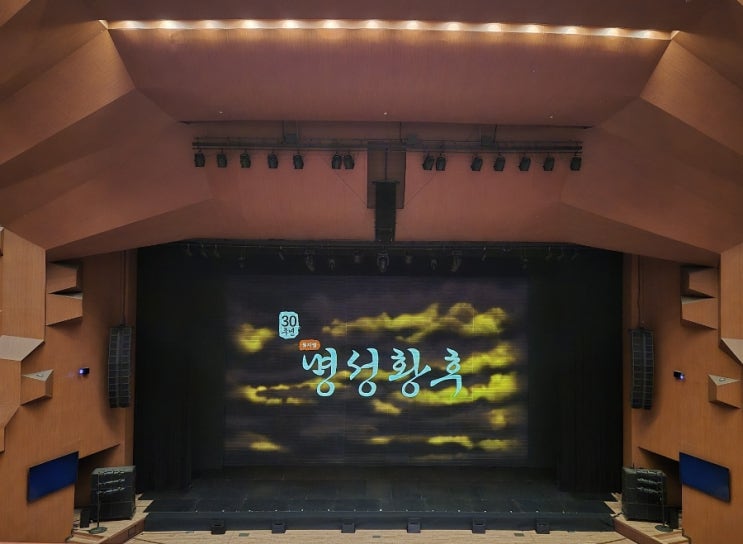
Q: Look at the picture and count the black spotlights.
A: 14